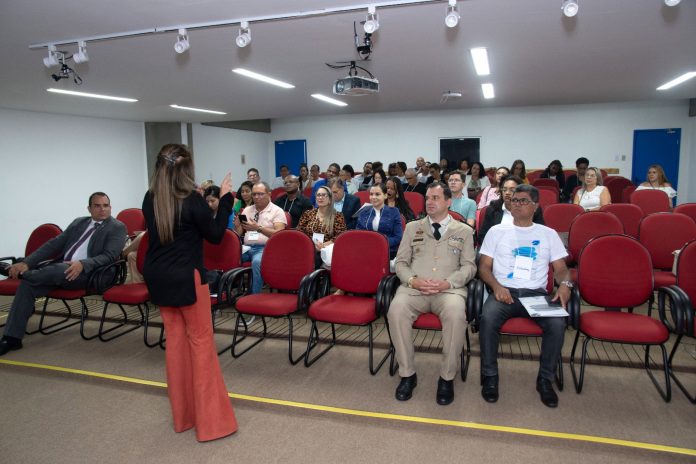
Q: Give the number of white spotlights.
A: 8